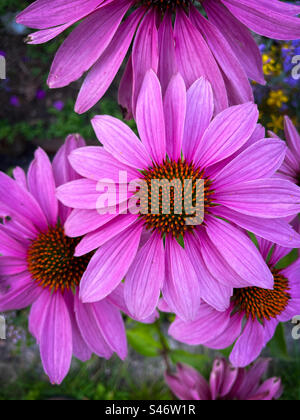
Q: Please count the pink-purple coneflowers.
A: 6